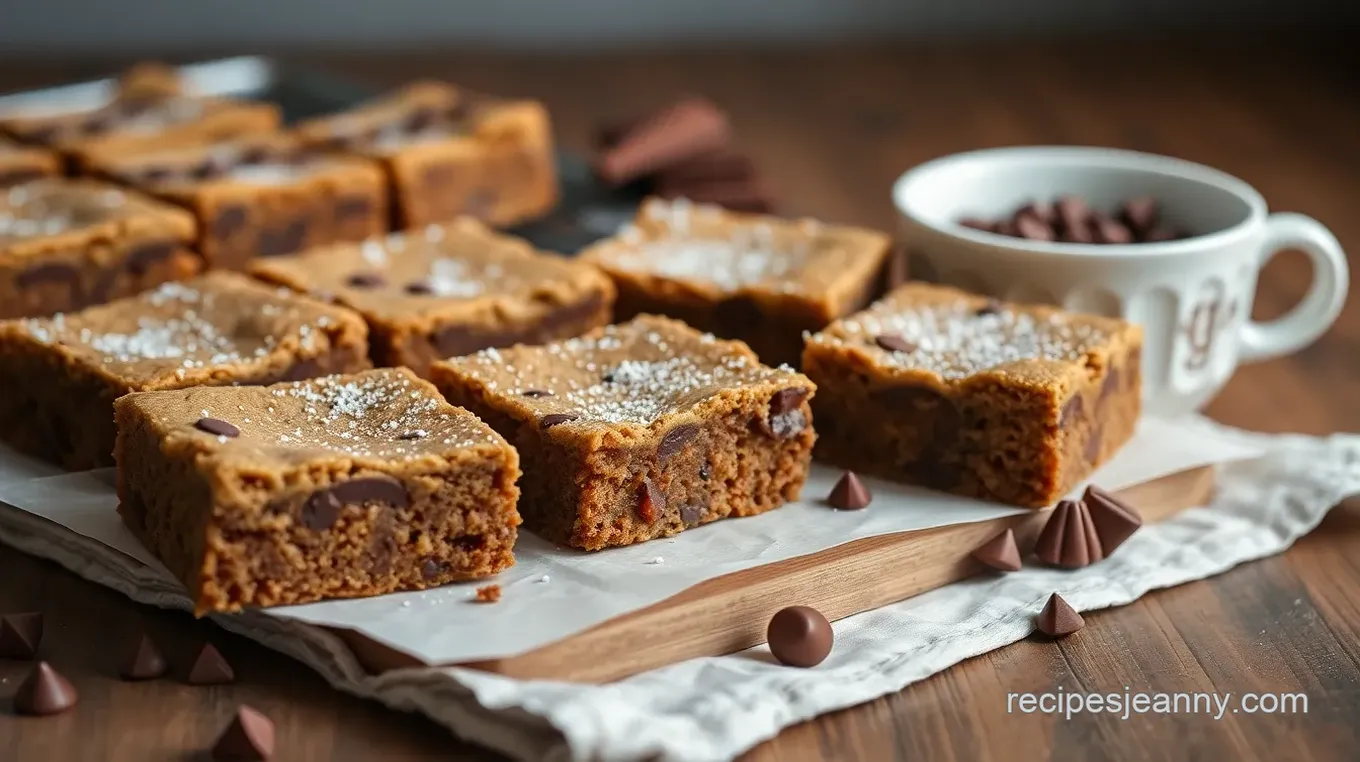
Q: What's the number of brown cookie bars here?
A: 11